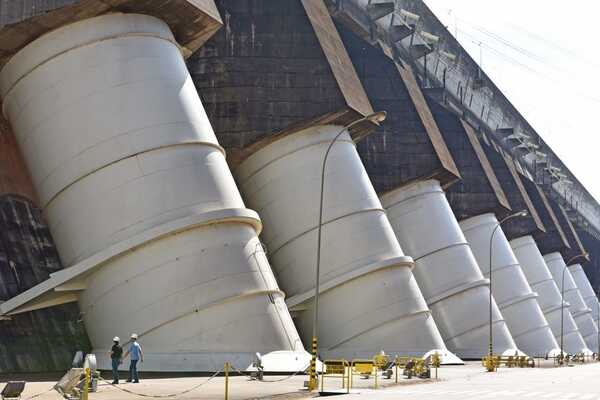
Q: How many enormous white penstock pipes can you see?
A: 7